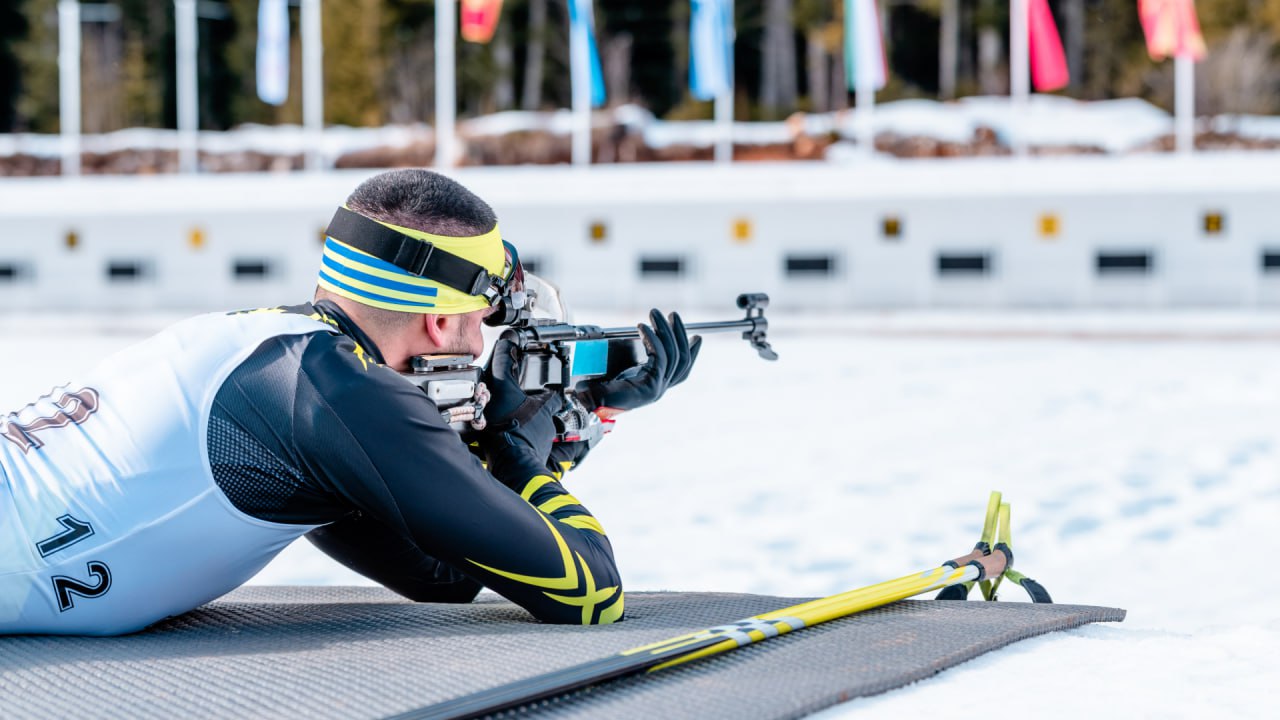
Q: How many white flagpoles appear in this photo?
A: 9